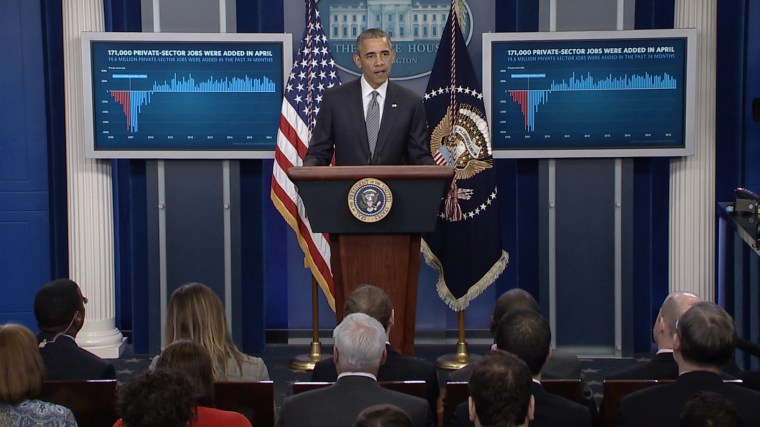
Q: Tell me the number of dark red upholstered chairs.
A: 5